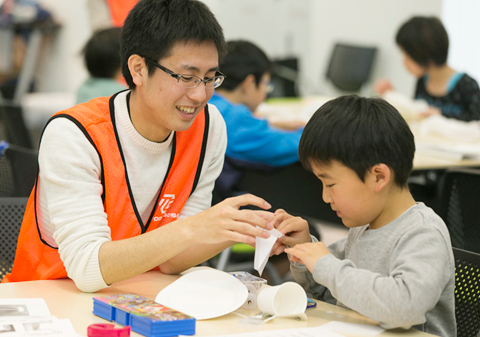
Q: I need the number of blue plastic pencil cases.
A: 1